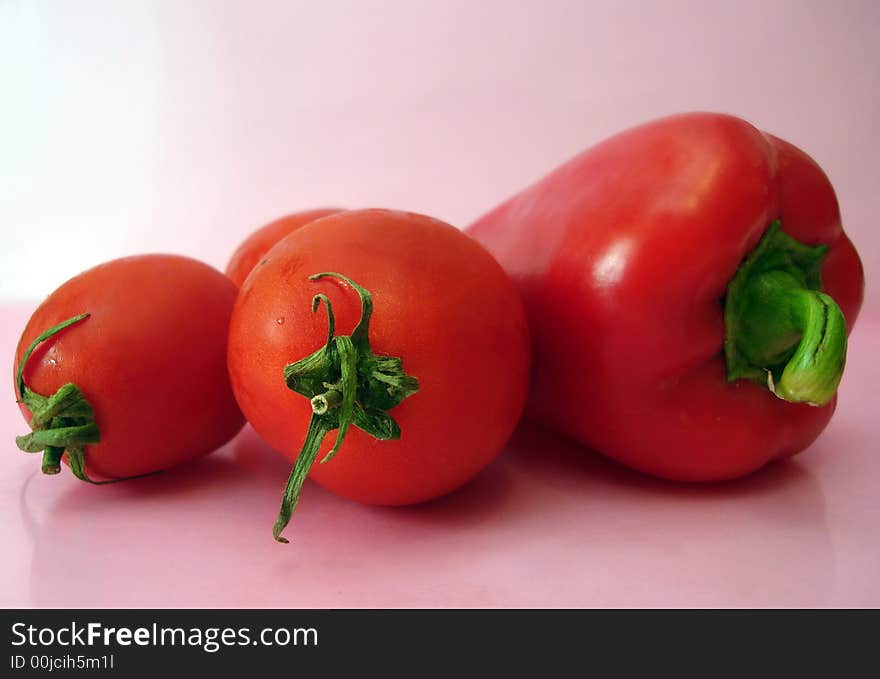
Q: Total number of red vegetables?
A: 4